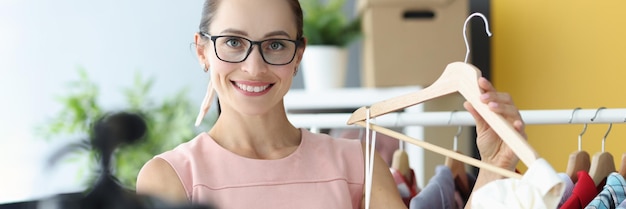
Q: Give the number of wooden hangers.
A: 6